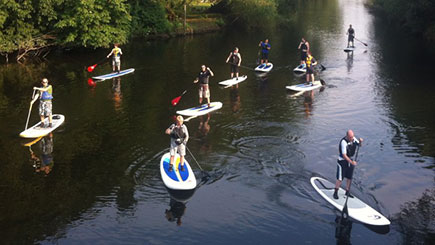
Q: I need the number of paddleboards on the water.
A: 10